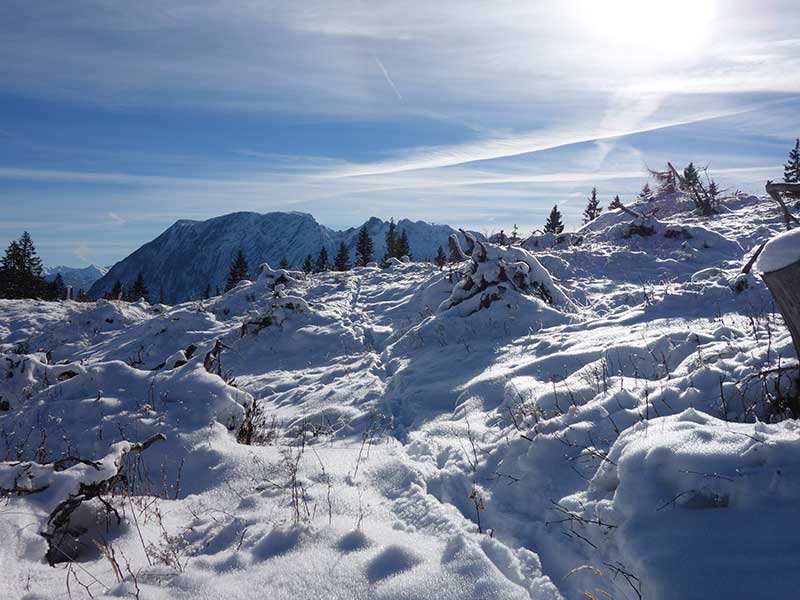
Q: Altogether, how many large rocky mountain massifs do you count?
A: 1